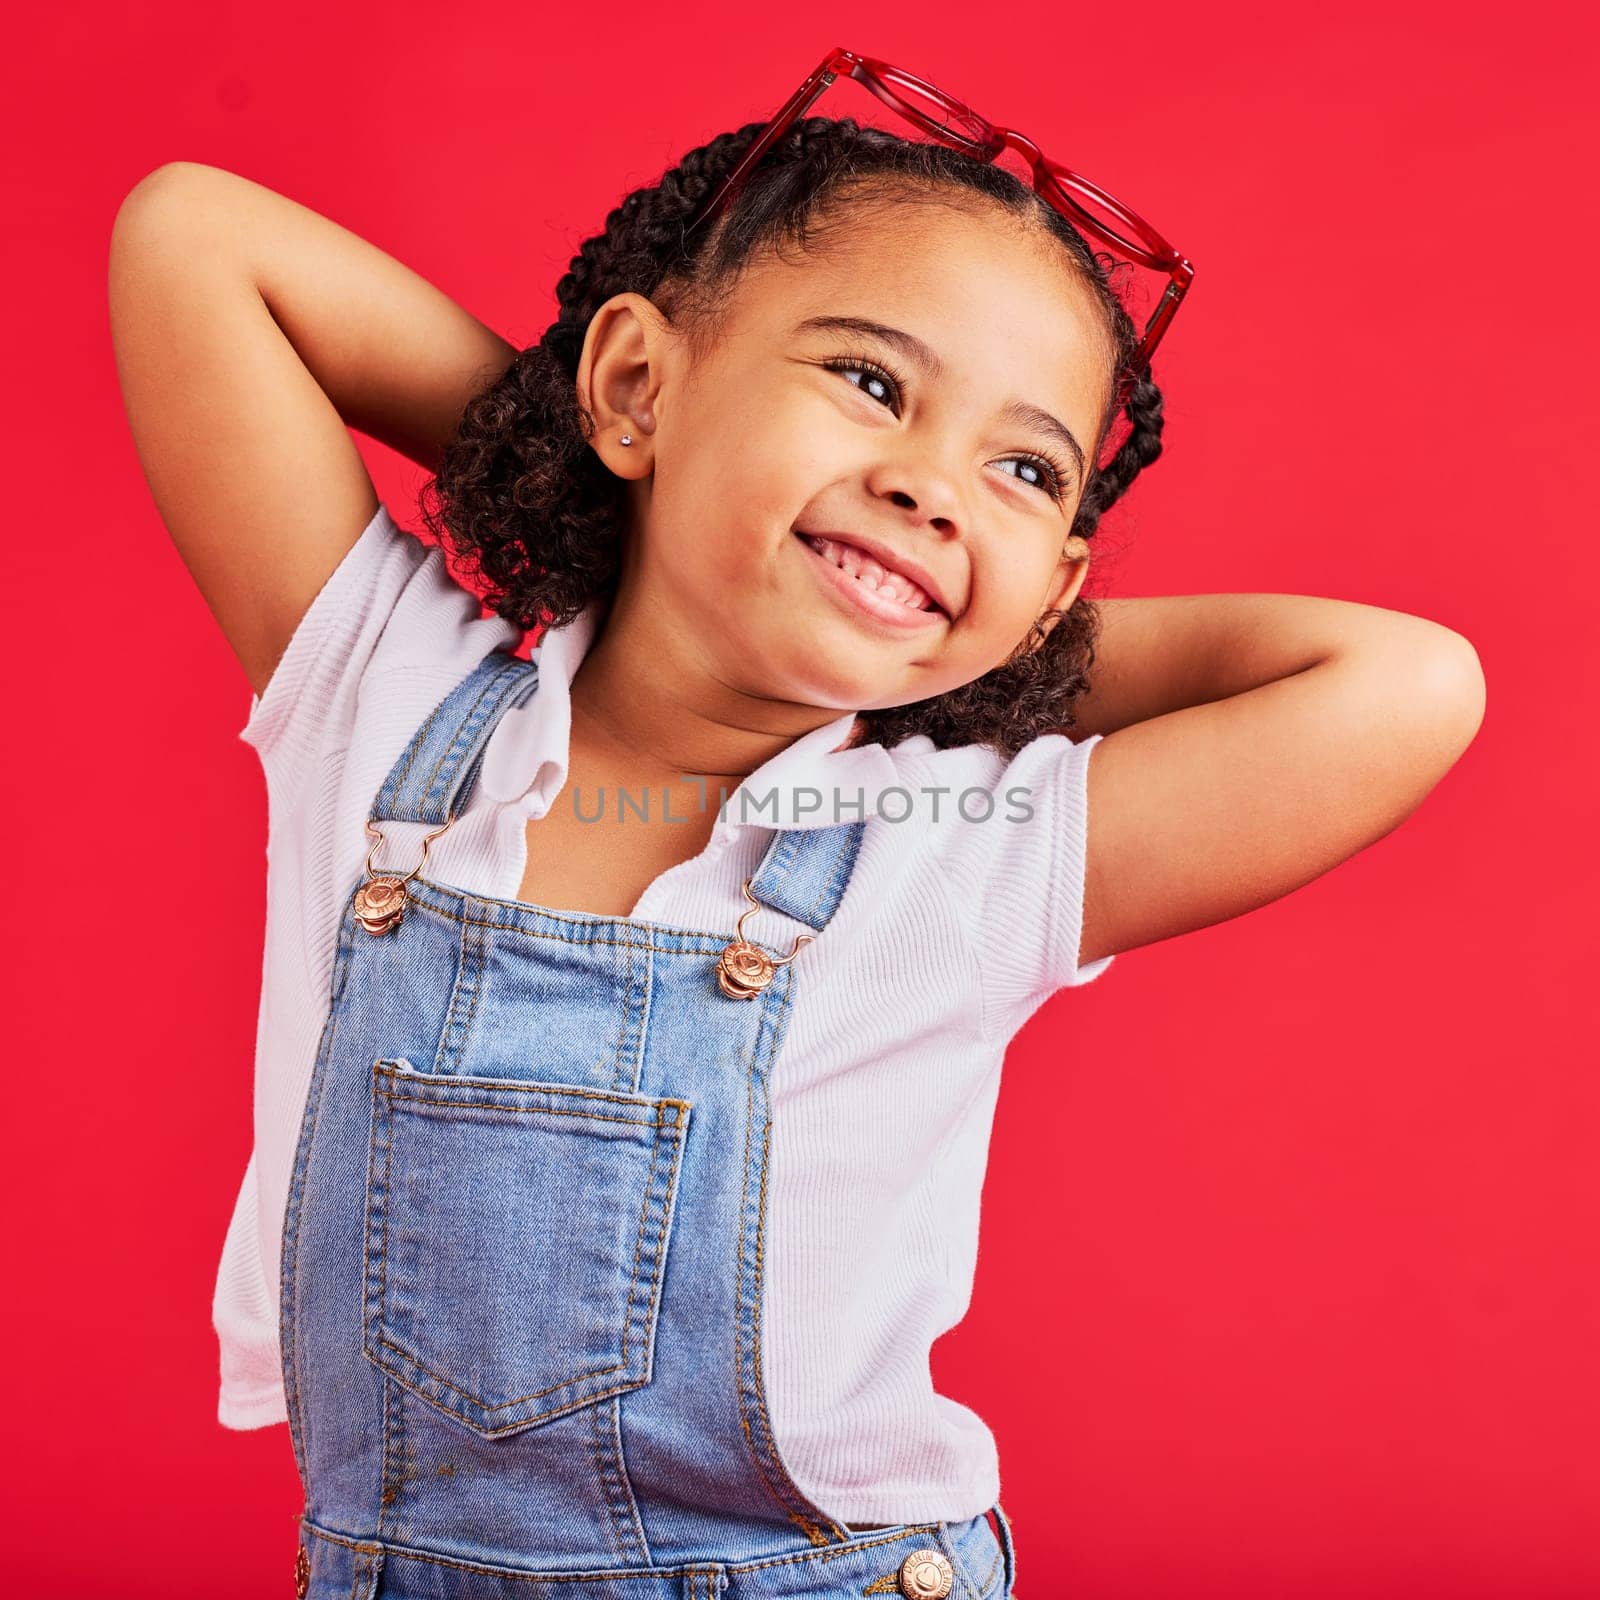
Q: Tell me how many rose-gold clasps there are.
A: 2